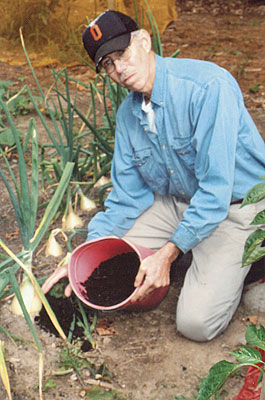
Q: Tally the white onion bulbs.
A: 5